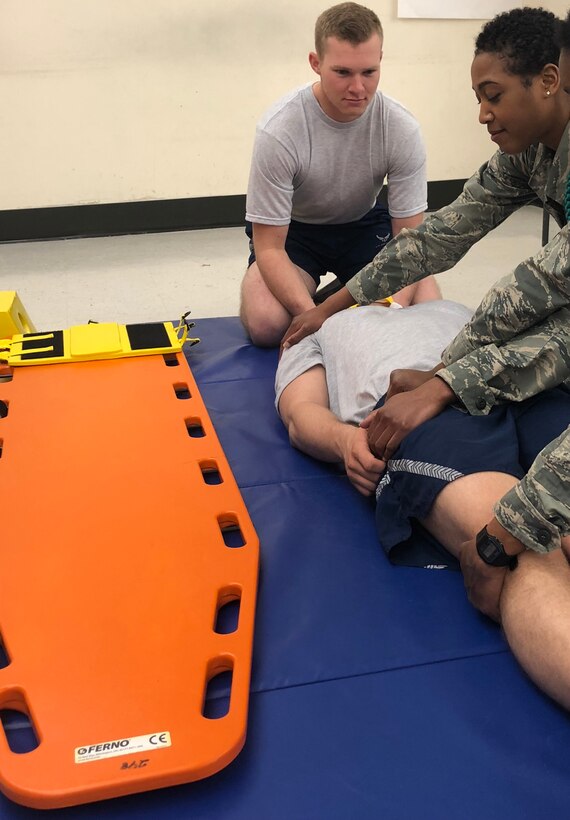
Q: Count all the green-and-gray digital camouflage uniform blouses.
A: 2